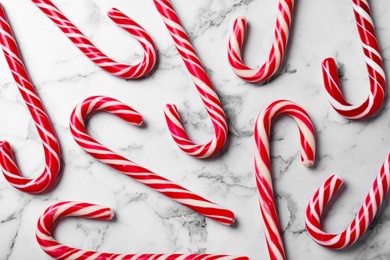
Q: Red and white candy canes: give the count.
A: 9